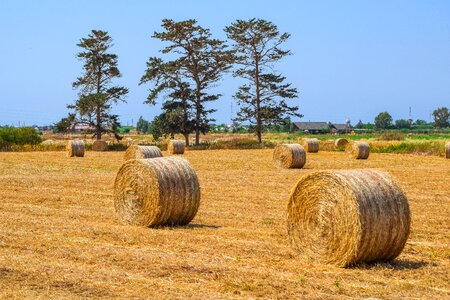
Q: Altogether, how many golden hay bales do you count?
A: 11